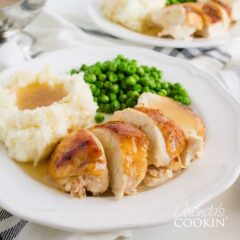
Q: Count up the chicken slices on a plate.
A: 4